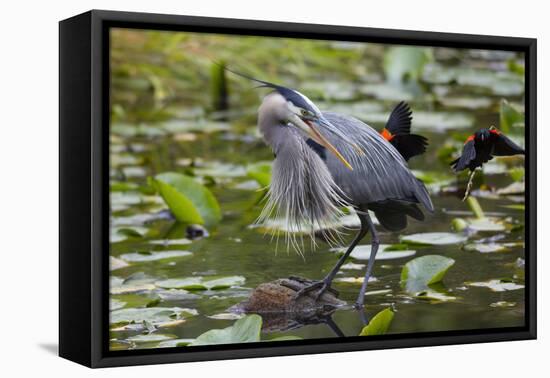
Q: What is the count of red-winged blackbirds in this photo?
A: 2